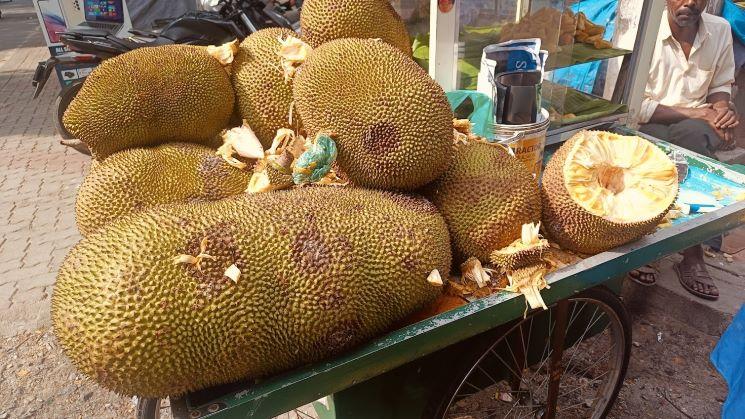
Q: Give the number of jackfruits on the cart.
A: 8